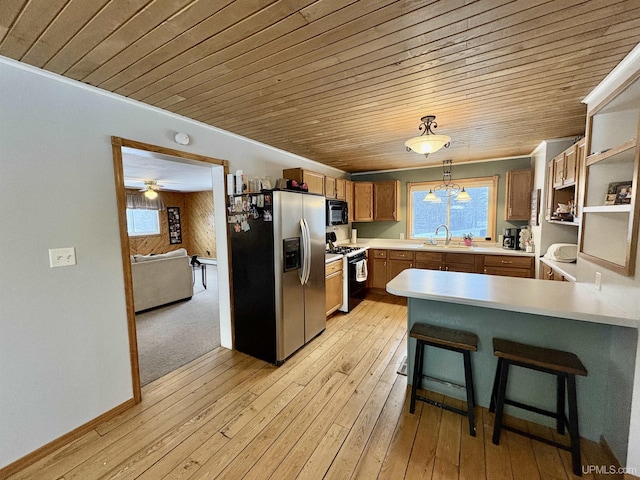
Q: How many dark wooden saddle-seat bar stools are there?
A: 2